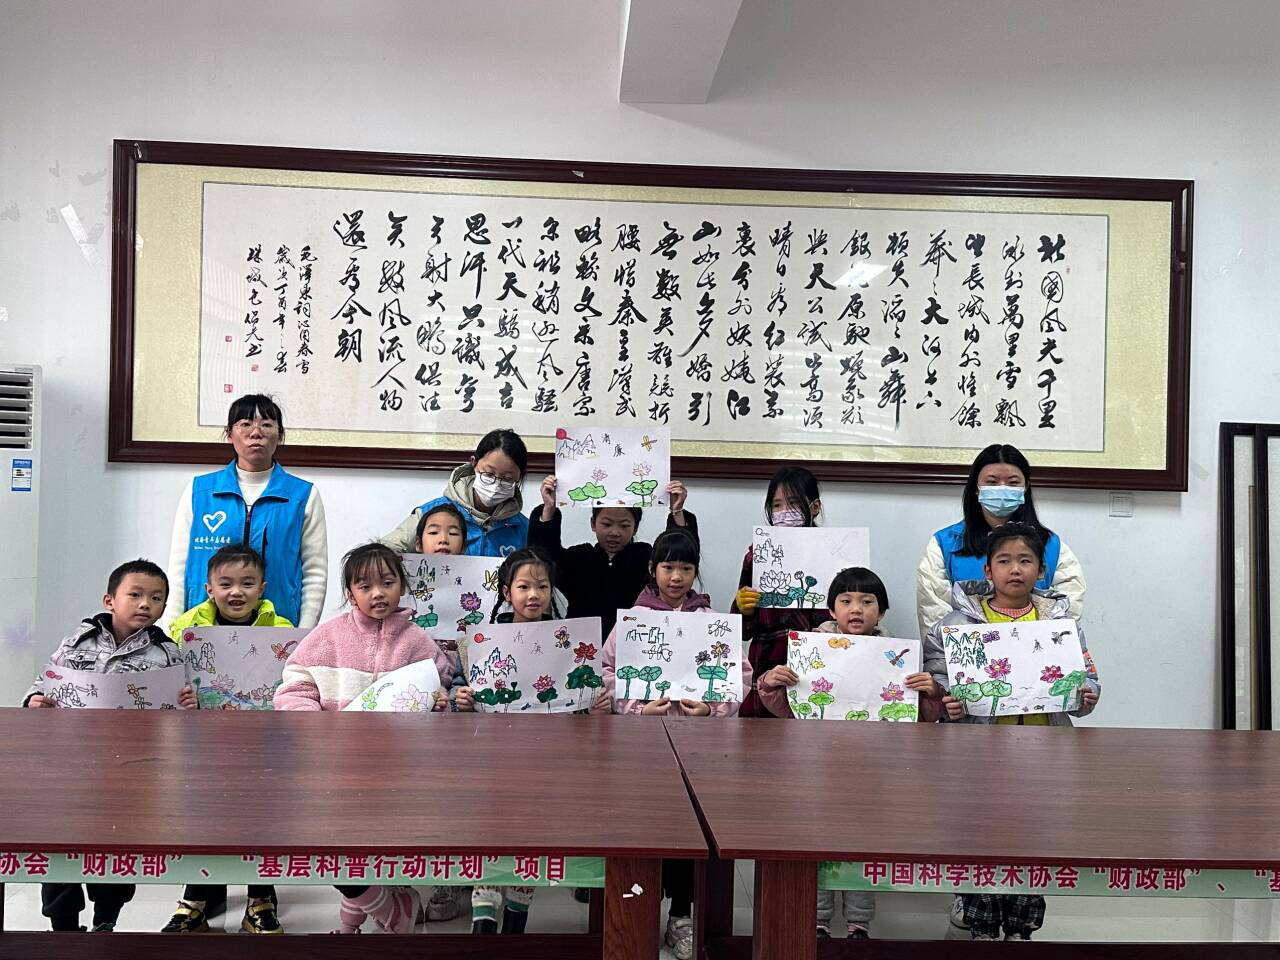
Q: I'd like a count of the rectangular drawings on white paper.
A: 10